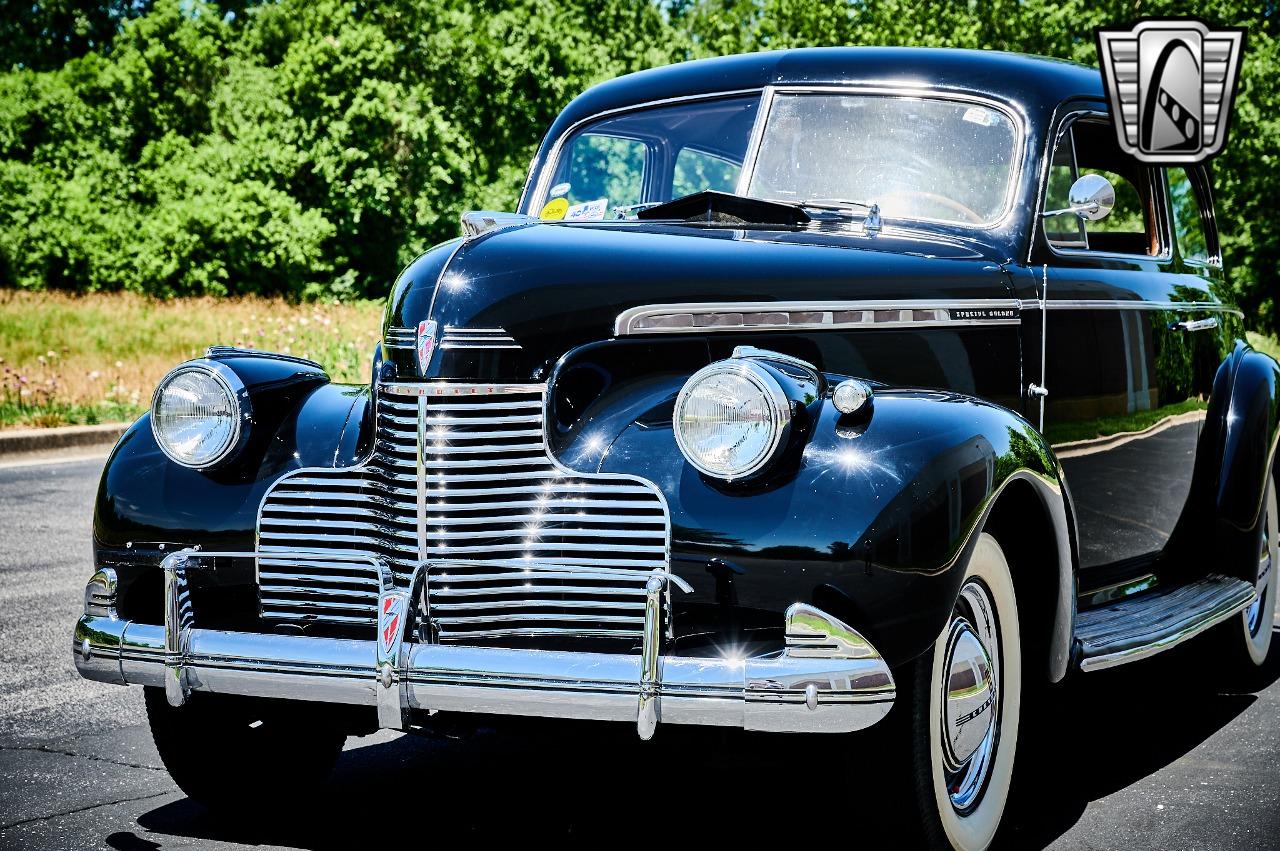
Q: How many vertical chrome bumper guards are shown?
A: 3